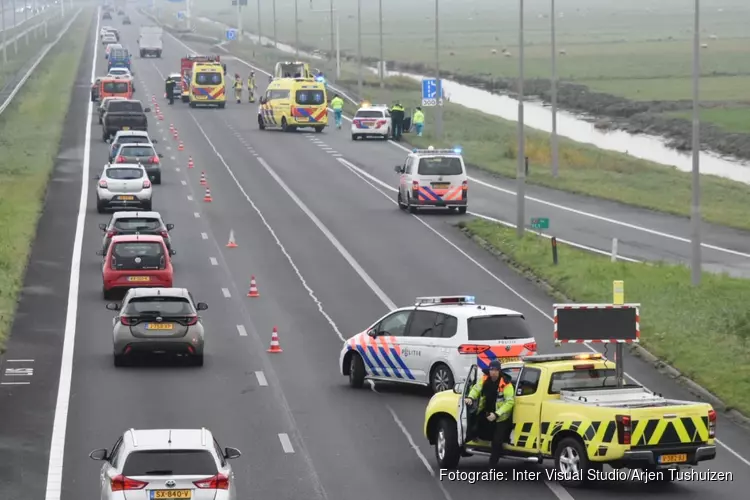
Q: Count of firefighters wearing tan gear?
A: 2